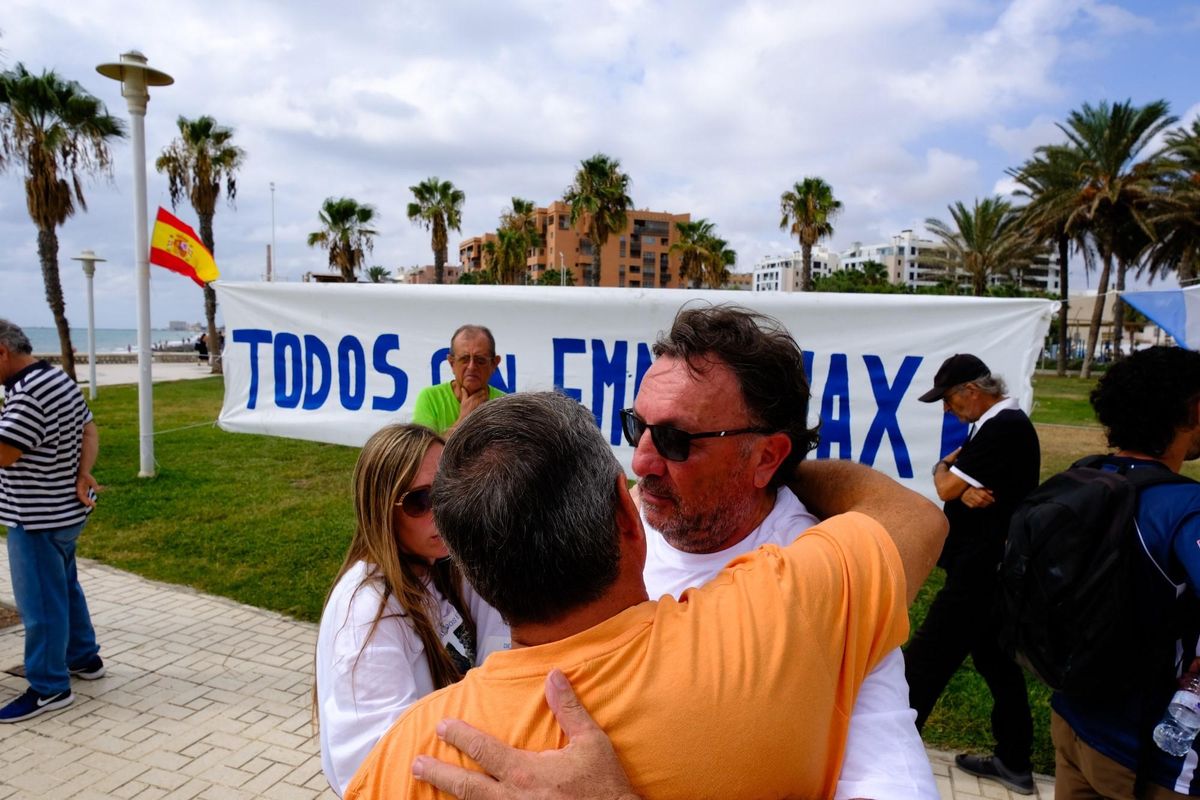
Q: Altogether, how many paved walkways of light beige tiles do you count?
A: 1